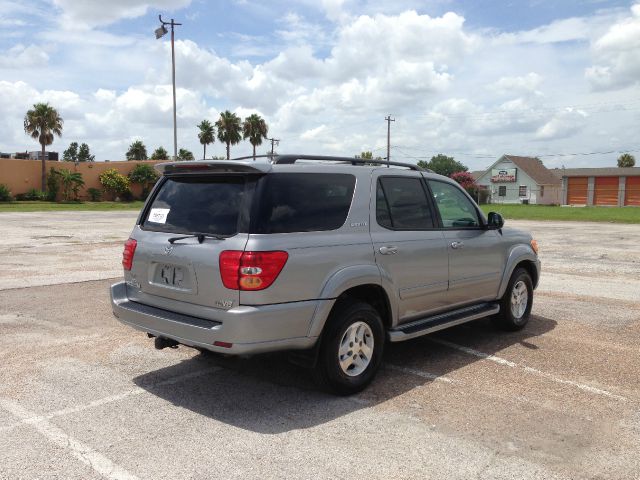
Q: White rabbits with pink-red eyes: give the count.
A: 0